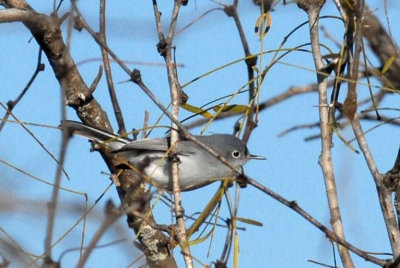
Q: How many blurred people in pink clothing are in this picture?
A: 0